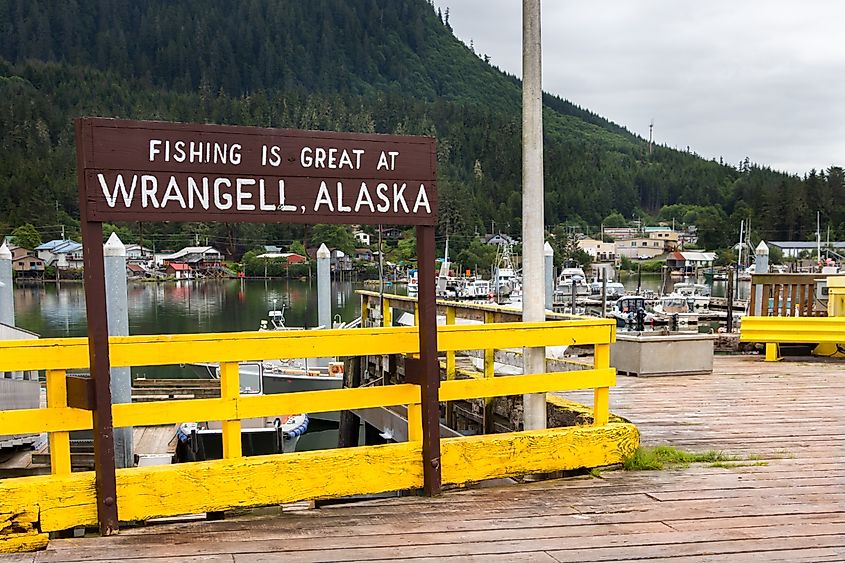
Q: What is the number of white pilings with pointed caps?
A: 5